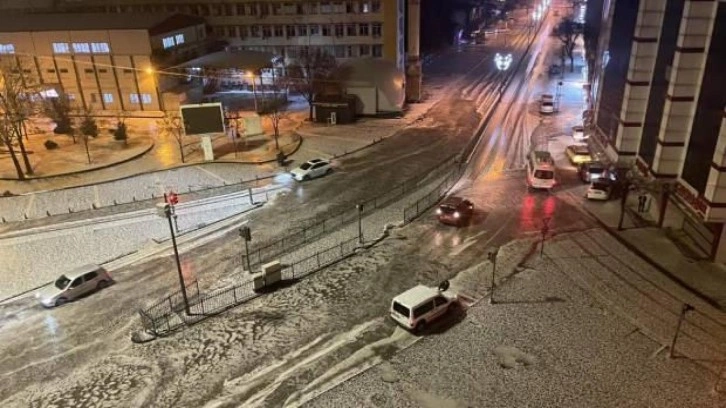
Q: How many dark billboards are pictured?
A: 1